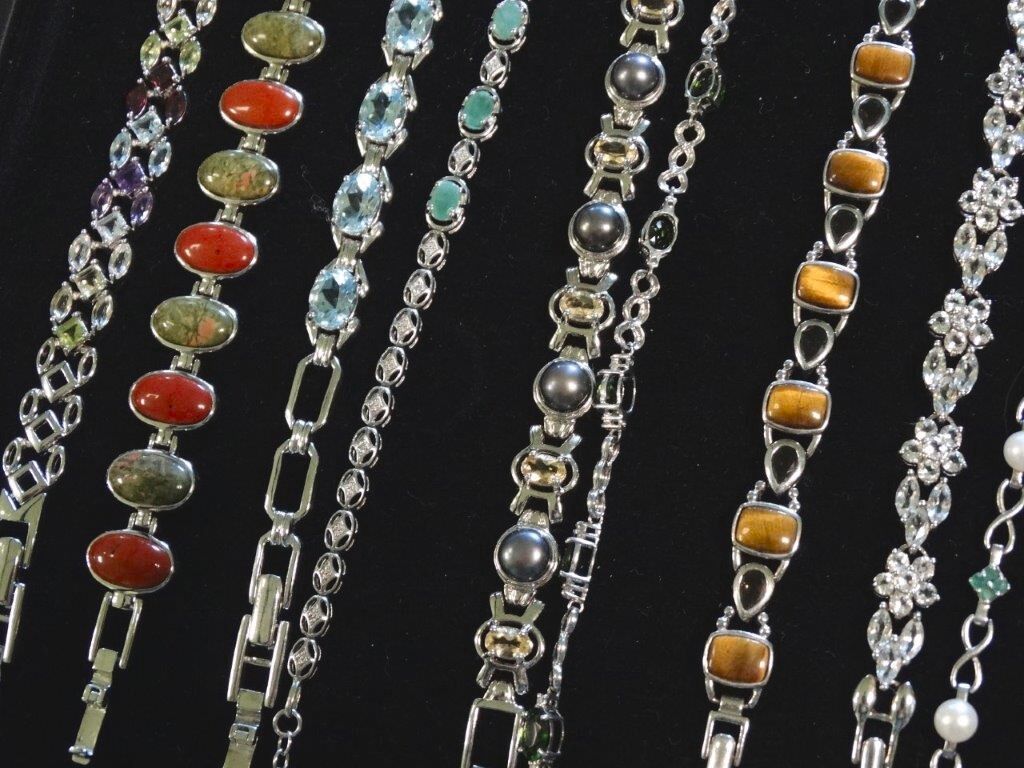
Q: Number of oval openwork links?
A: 13